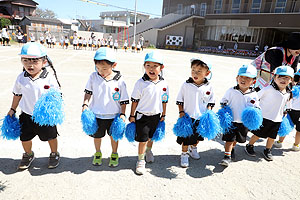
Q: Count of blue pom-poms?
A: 12